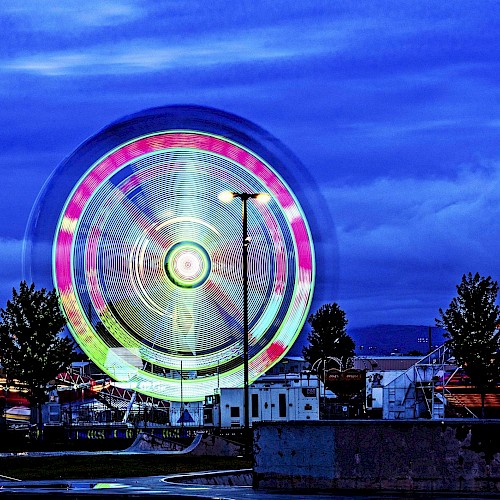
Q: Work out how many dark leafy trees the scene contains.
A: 3